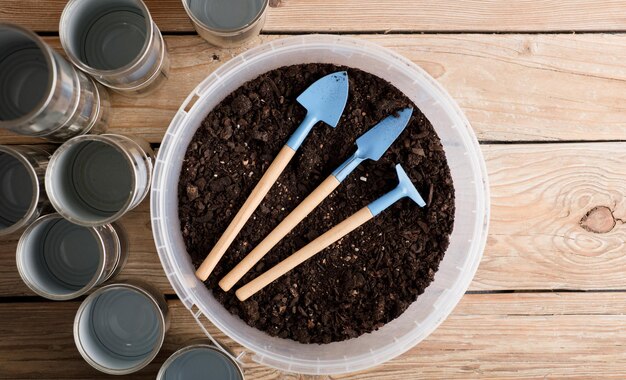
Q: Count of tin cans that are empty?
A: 8